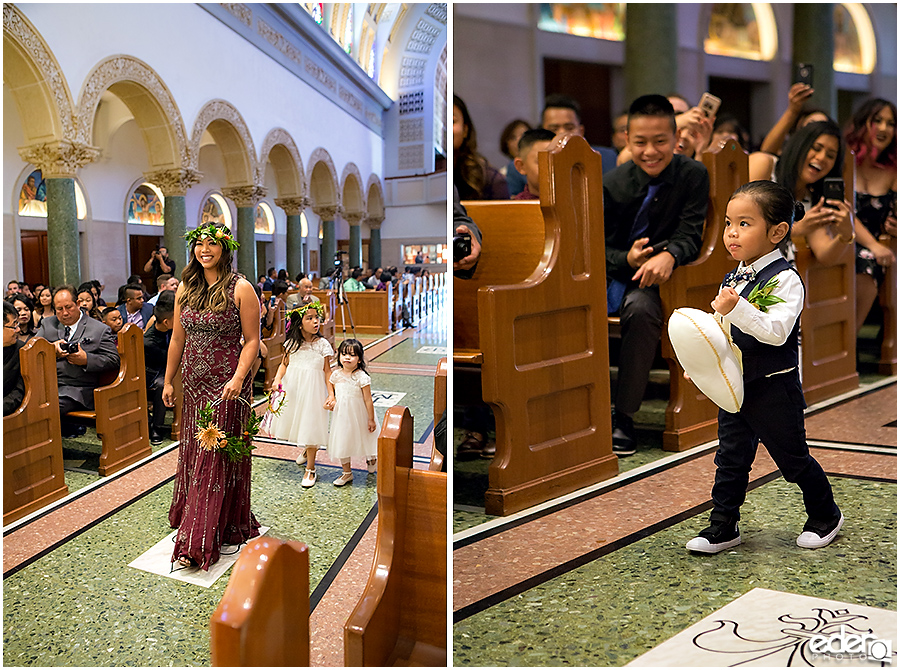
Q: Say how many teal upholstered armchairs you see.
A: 0